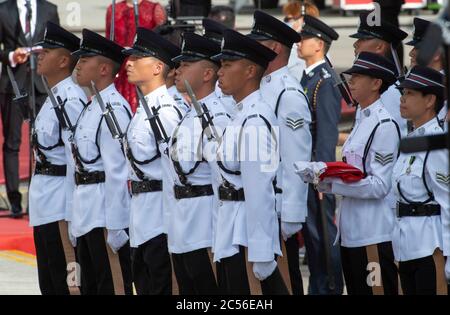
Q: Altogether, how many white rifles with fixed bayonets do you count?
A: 0